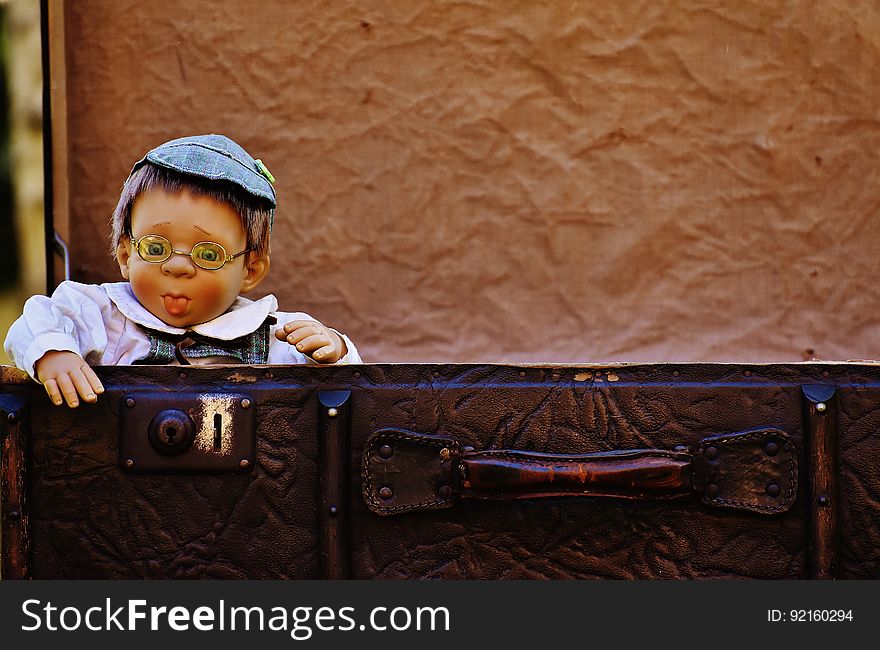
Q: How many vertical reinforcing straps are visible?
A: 3